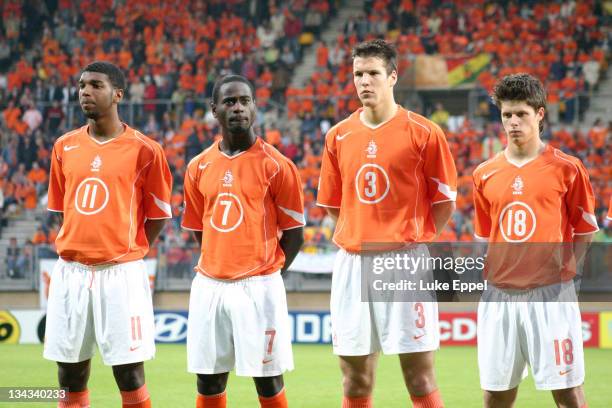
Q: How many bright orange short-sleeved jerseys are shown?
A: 4